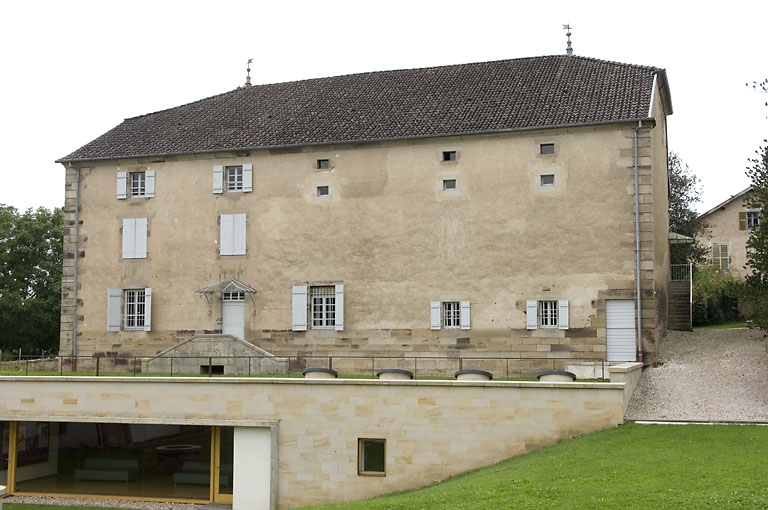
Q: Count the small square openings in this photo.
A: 6